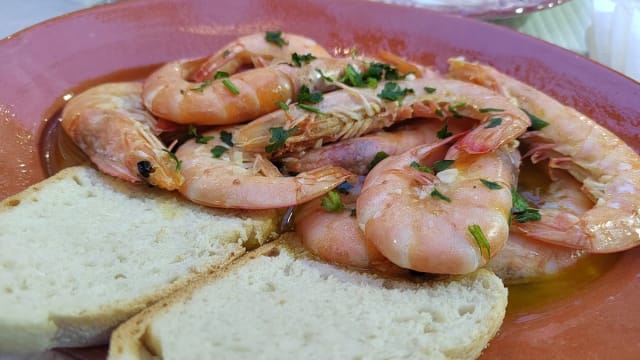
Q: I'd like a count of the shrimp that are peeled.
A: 0